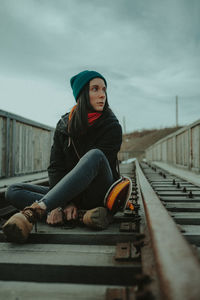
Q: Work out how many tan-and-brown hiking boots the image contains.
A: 2